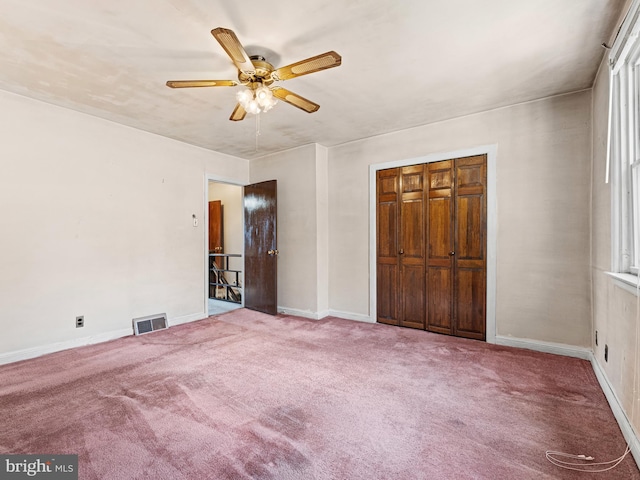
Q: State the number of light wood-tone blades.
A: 5